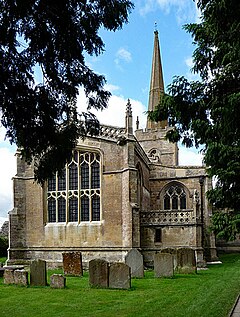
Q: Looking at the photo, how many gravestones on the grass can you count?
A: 11